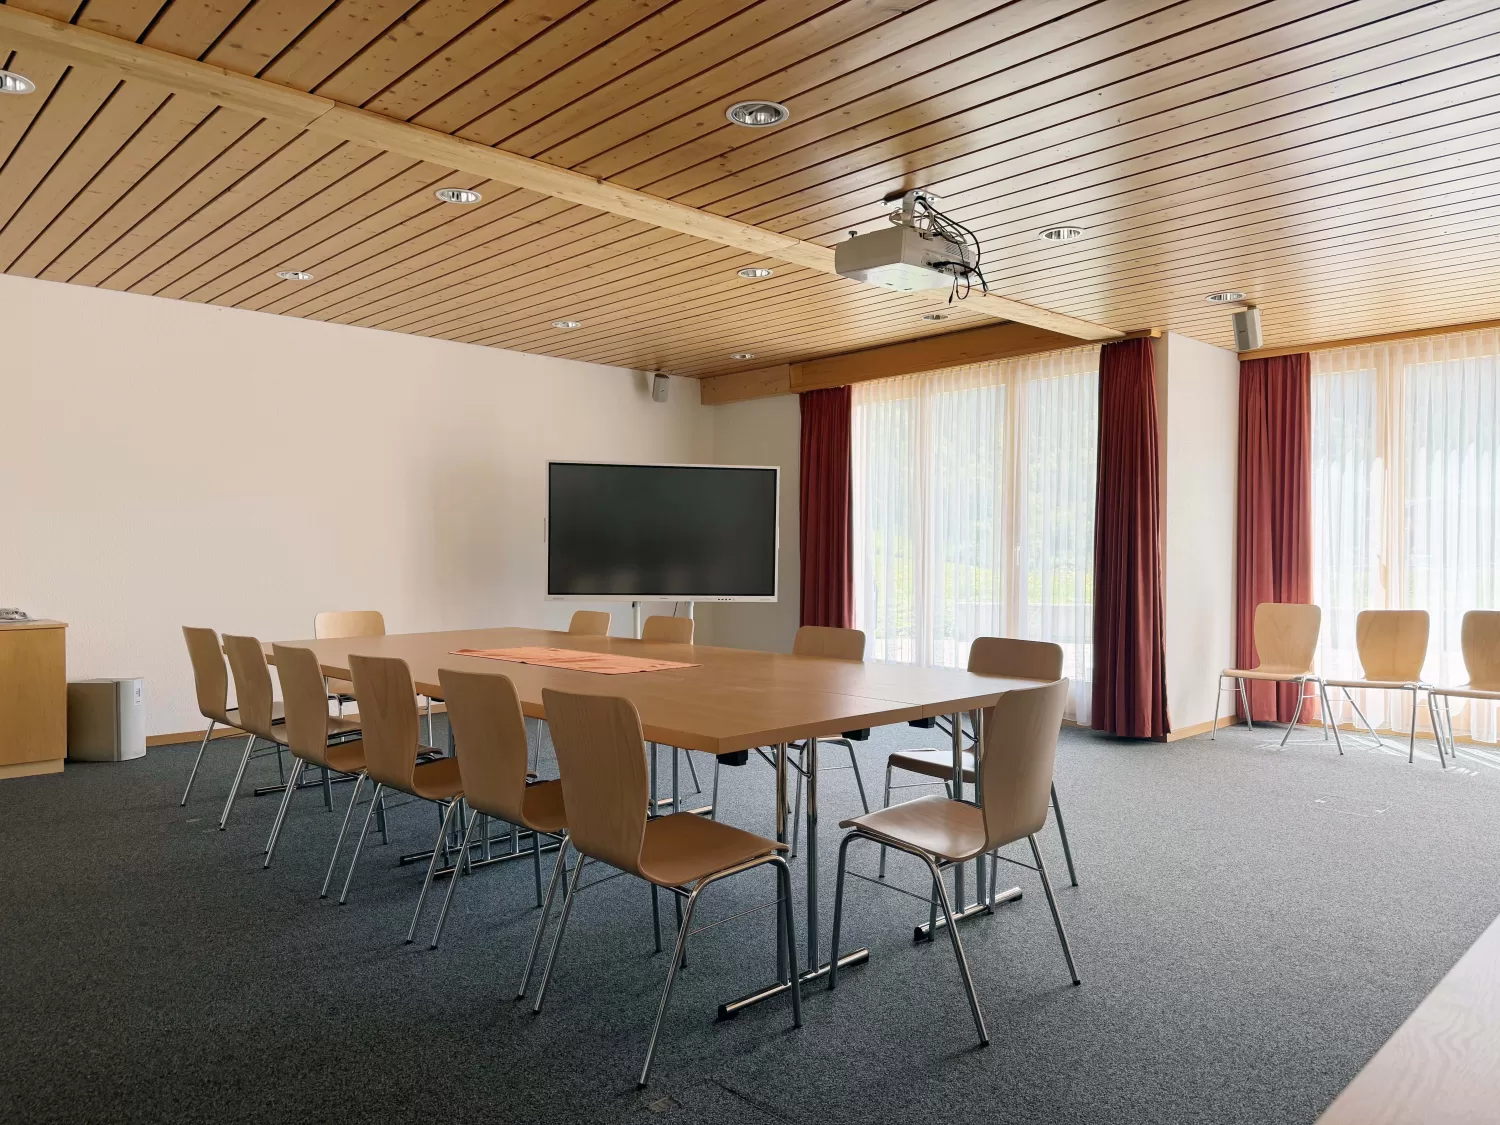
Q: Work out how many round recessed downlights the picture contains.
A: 10